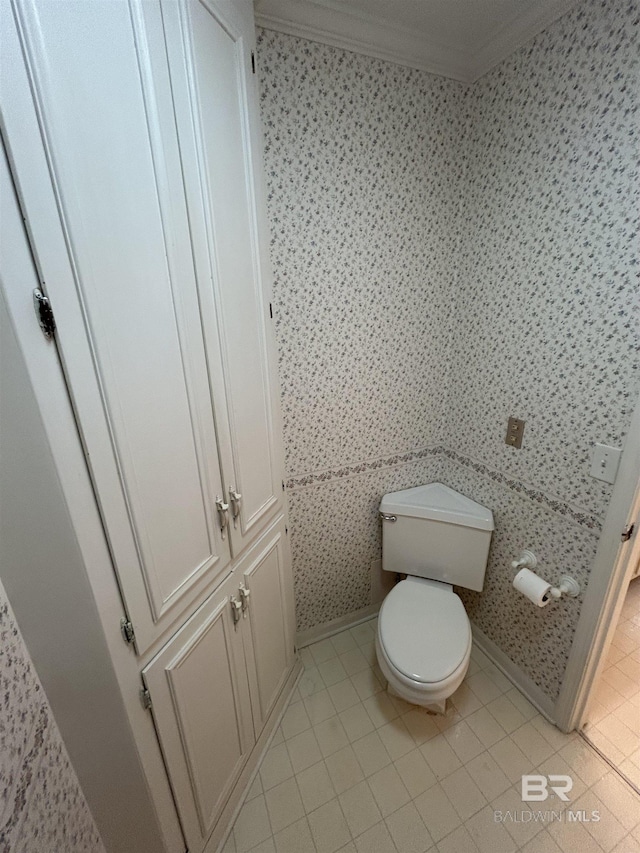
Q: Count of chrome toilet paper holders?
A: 0